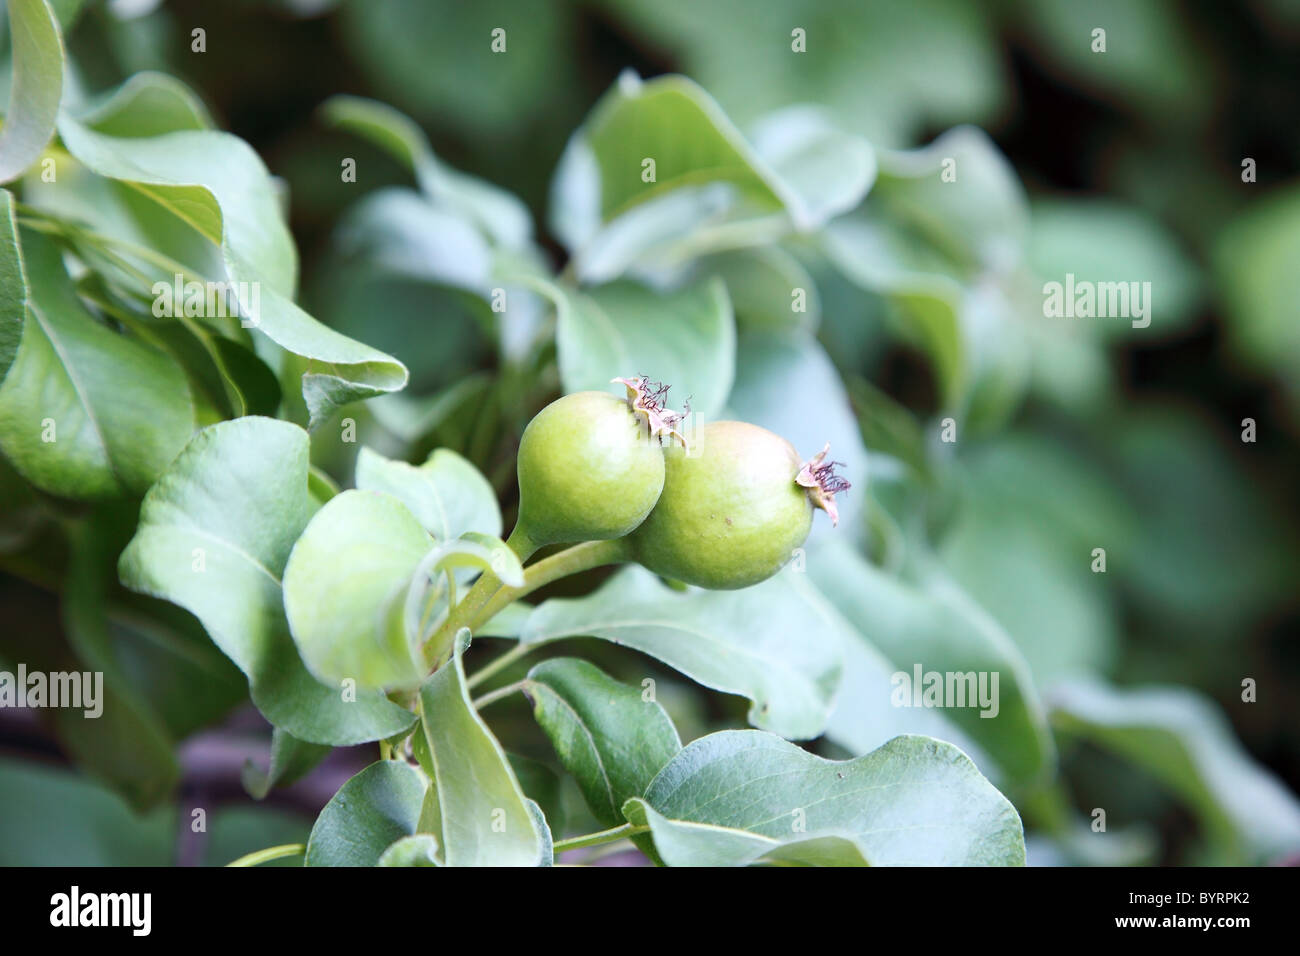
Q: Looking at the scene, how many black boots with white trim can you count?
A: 0